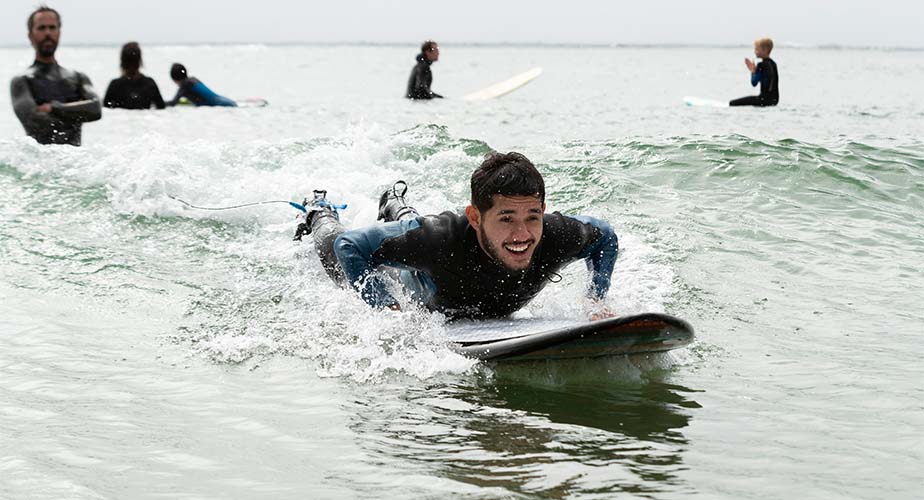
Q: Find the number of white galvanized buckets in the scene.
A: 0